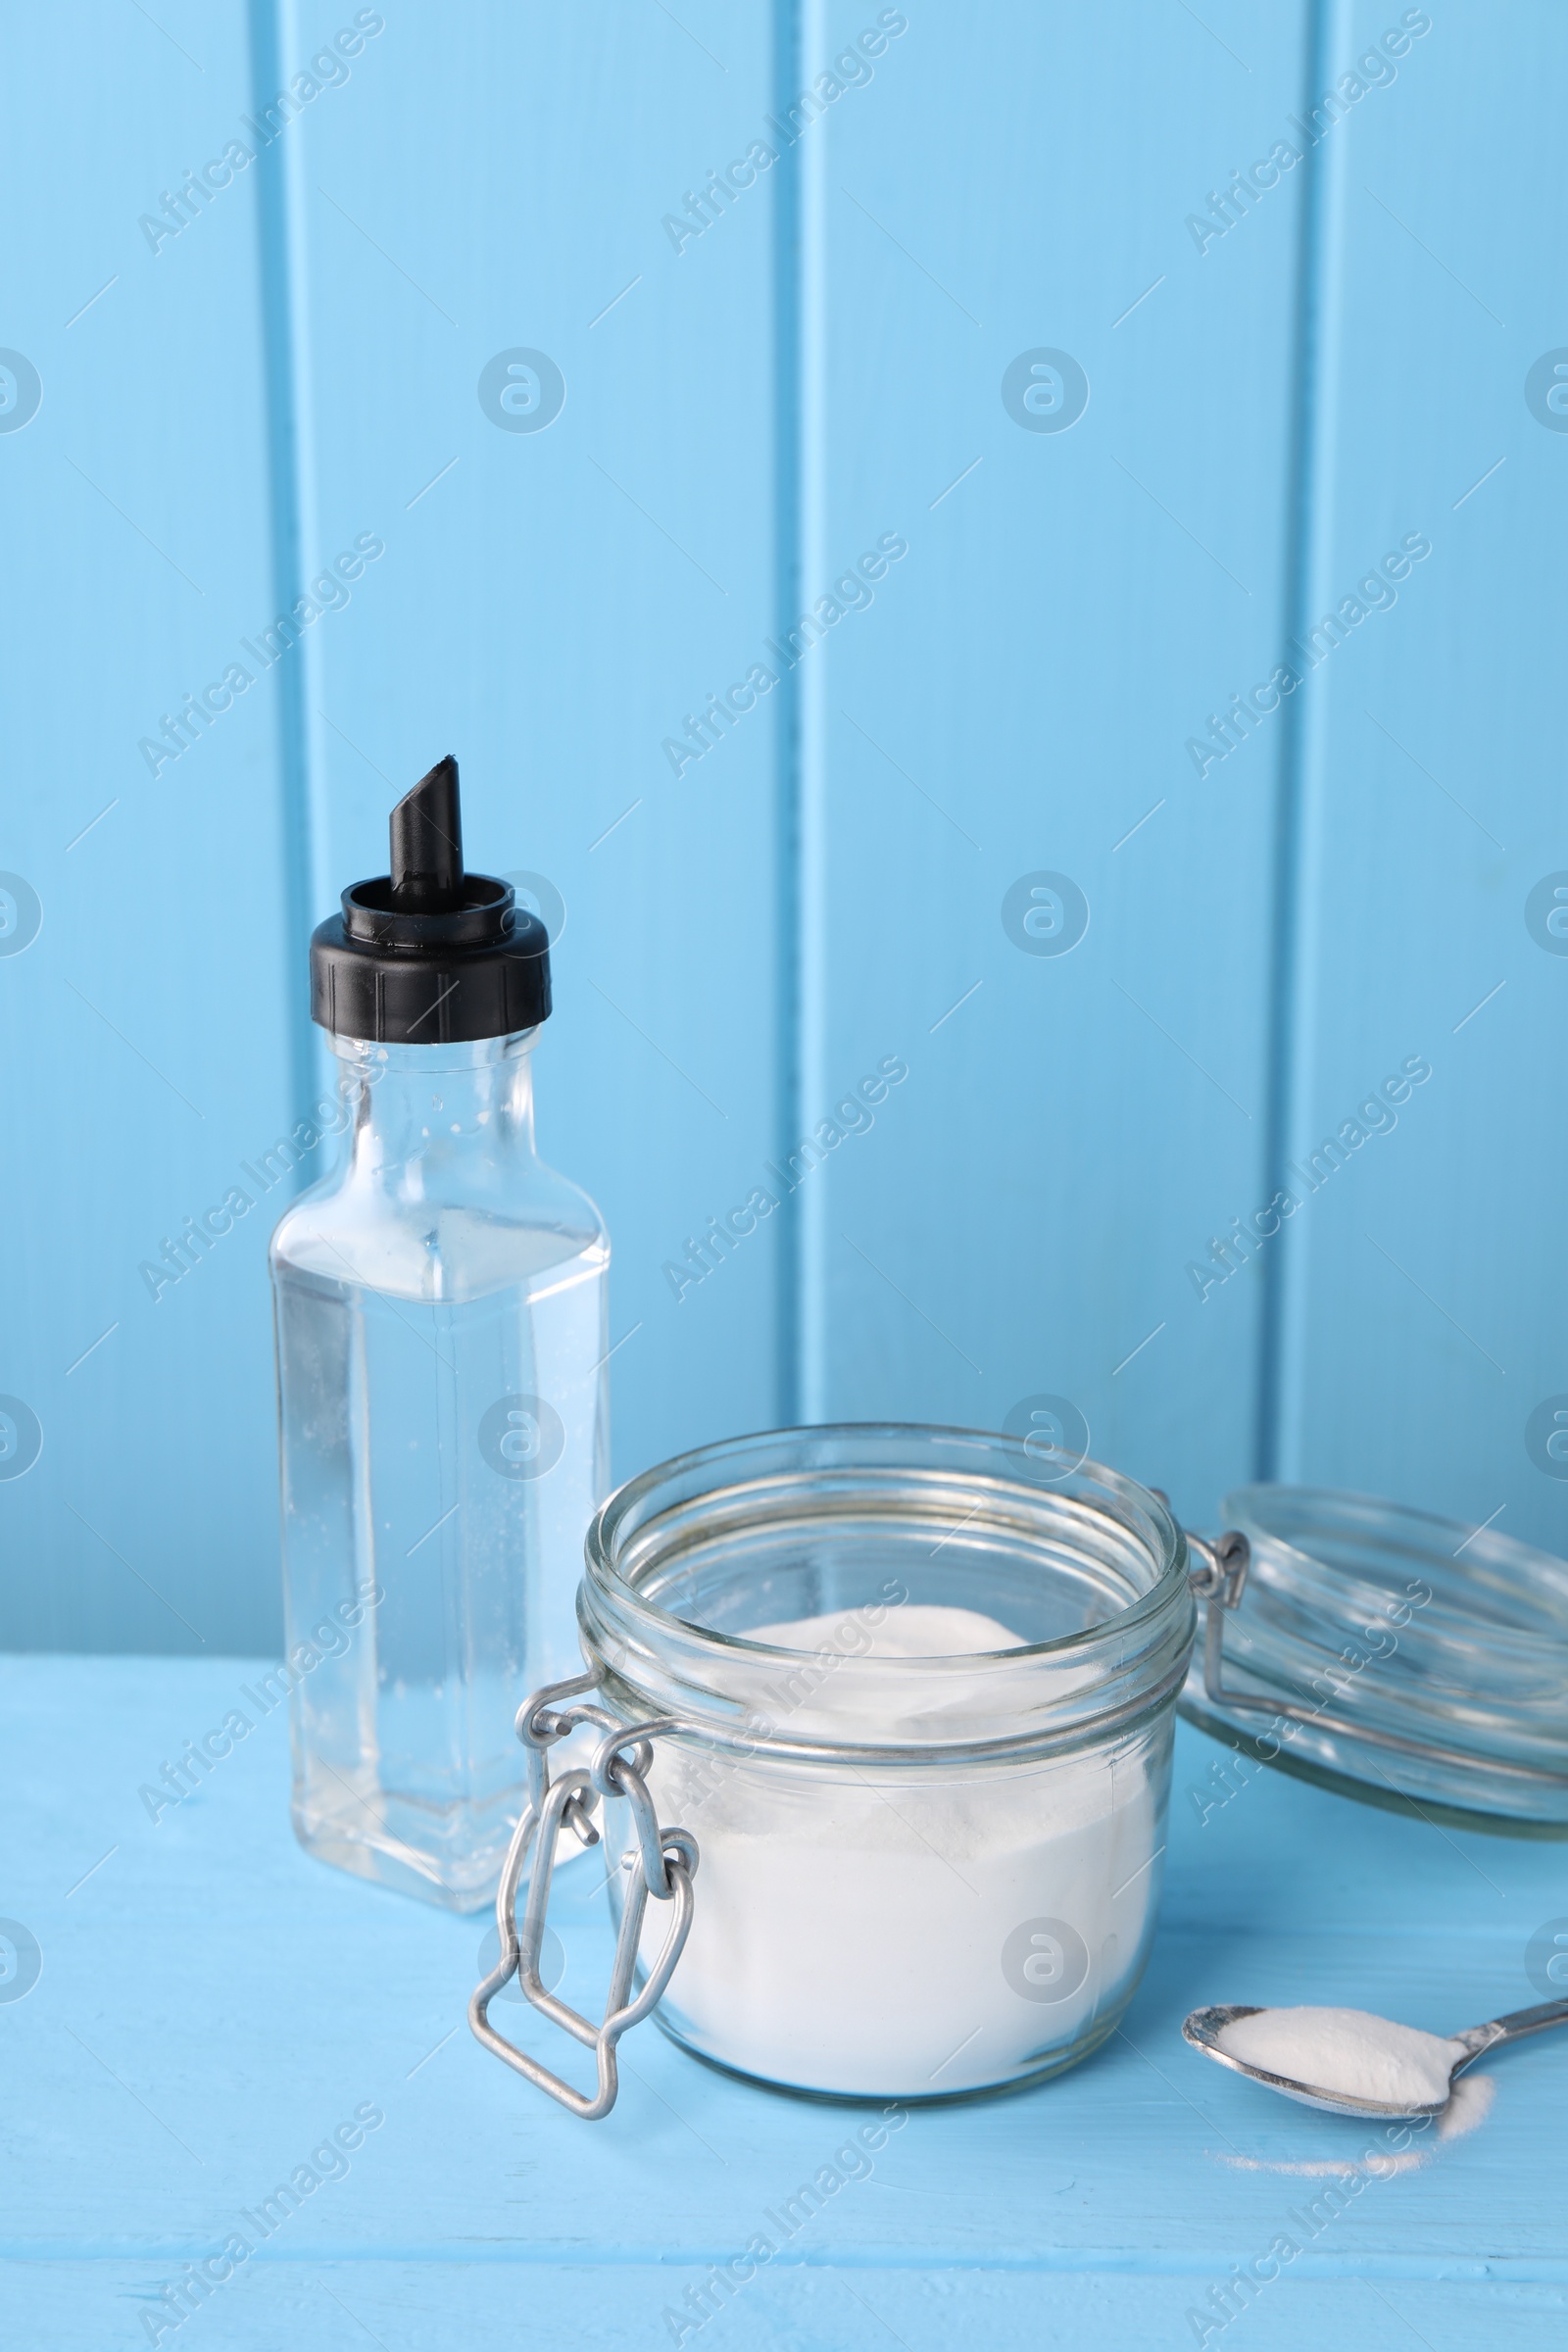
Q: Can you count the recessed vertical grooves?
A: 3